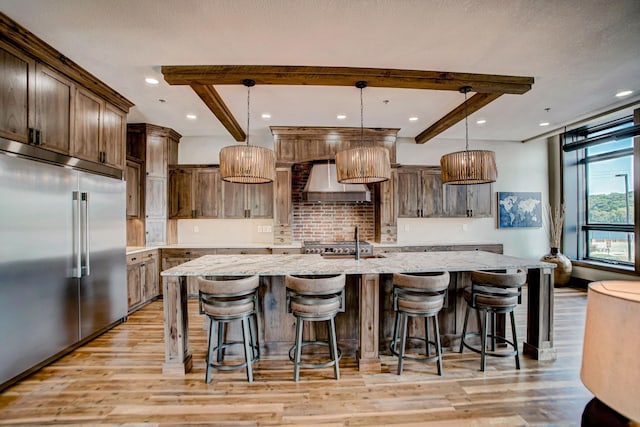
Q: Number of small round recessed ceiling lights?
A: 8